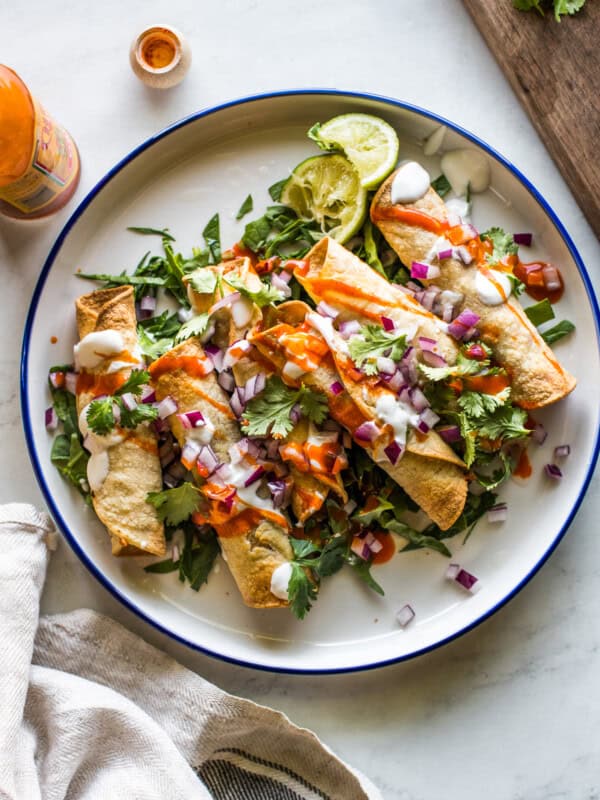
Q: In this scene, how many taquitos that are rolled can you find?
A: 6